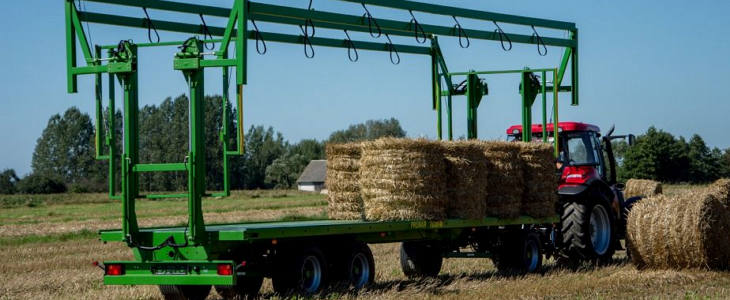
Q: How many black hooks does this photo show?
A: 12